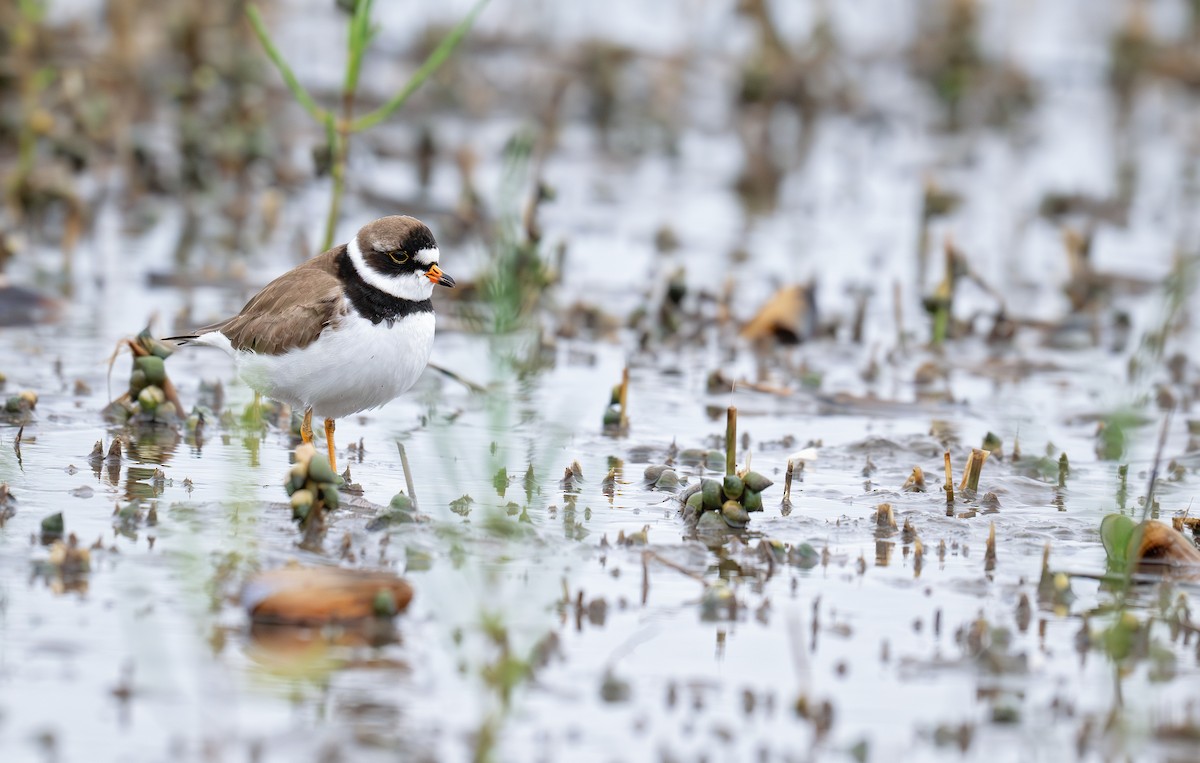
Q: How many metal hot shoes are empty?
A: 0